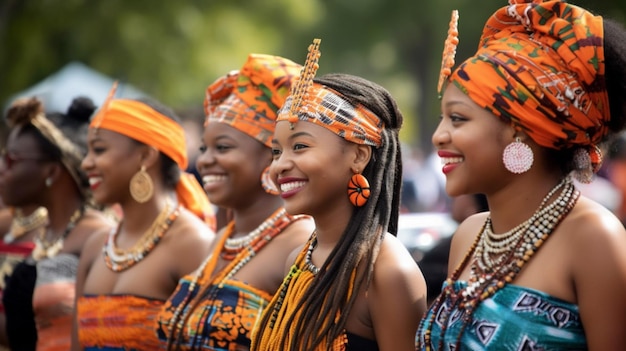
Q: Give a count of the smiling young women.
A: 4